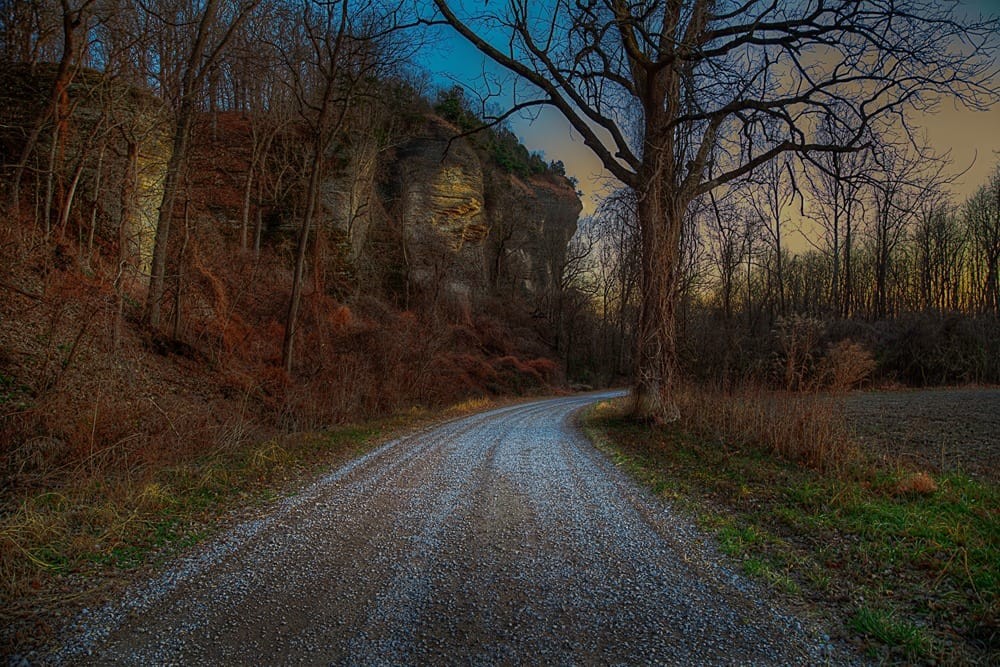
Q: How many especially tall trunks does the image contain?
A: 1